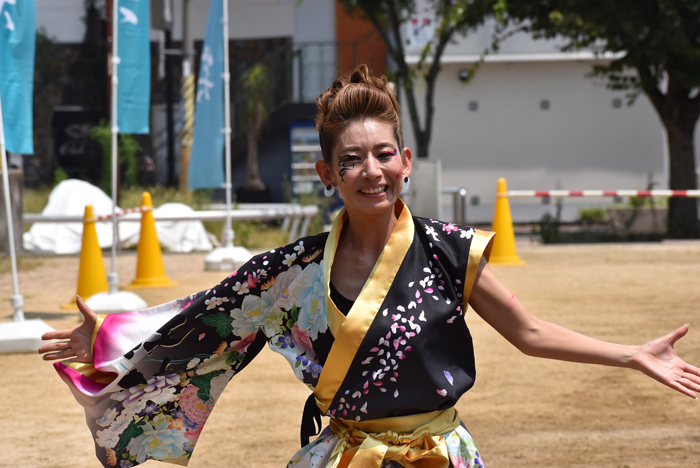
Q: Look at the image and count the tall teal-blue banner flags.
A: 3